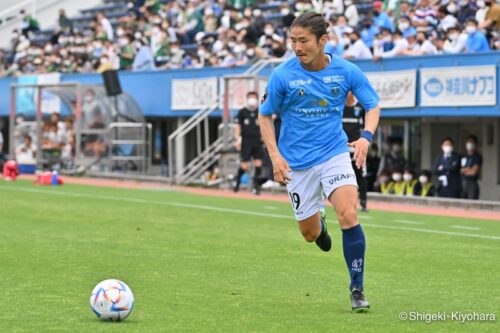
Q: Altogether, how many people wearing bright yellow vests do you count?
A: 4